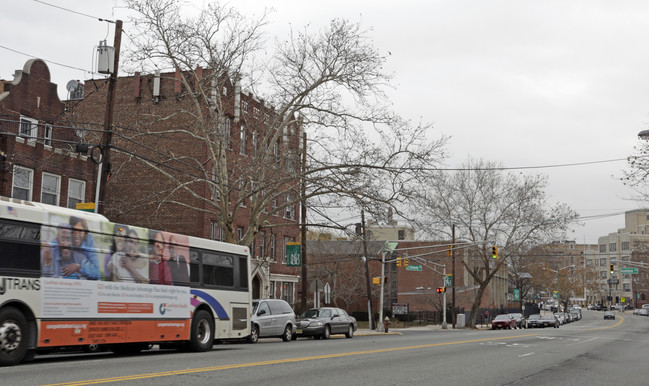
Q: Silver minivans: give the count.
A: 1